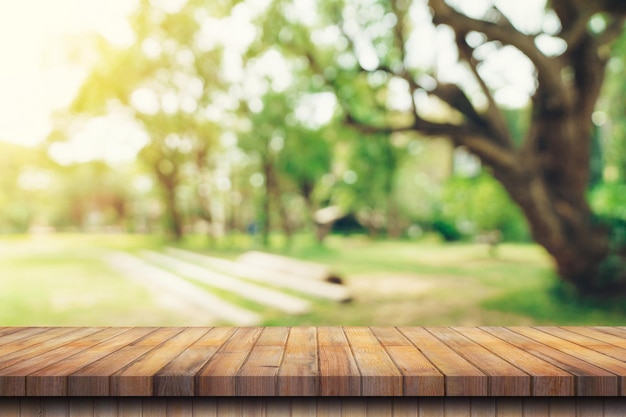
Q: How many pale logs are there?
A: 4